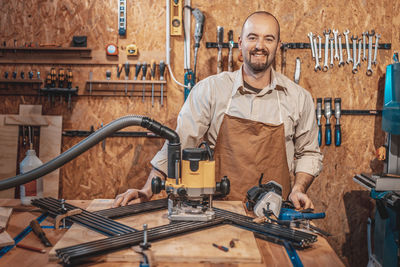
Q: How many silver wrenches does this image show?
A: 13